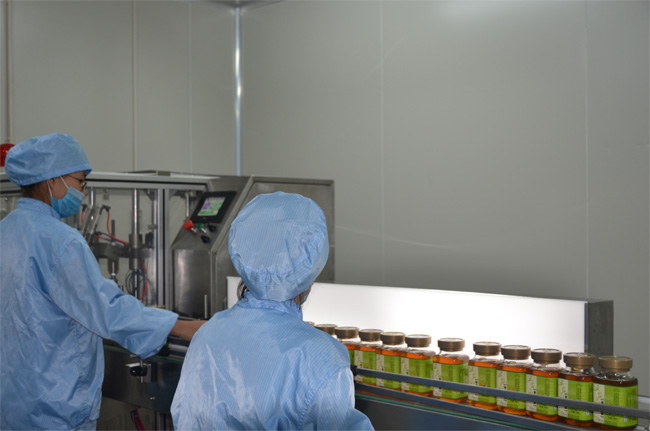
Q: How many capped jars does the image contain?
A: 12